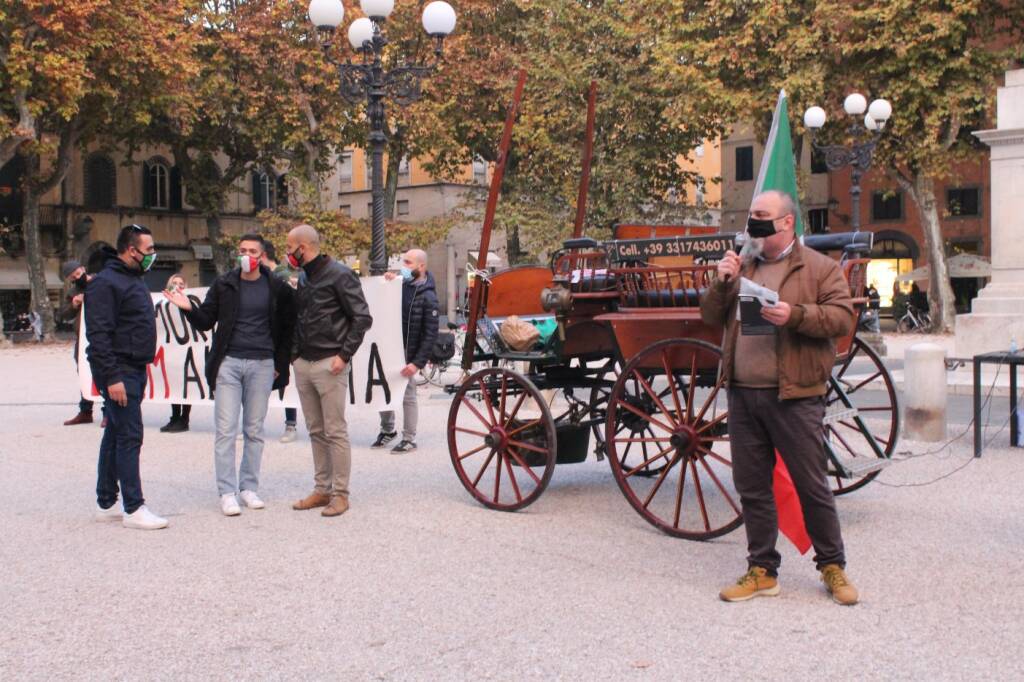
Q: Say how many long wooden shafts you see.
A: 2